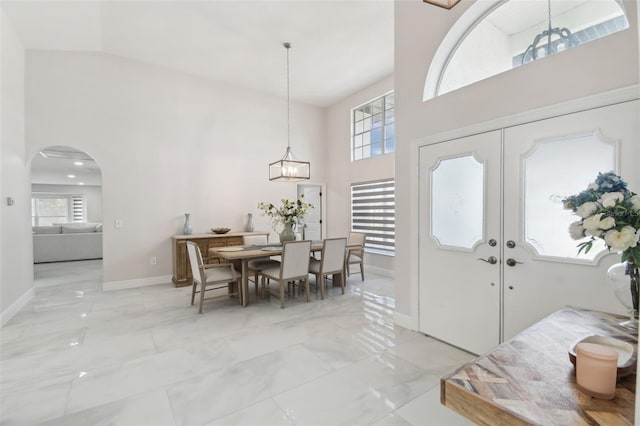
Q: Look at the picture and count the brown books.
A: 0